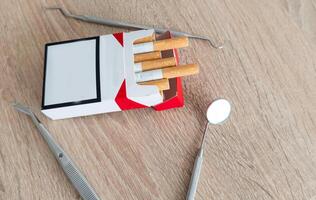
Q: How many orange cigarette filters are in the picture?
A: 6